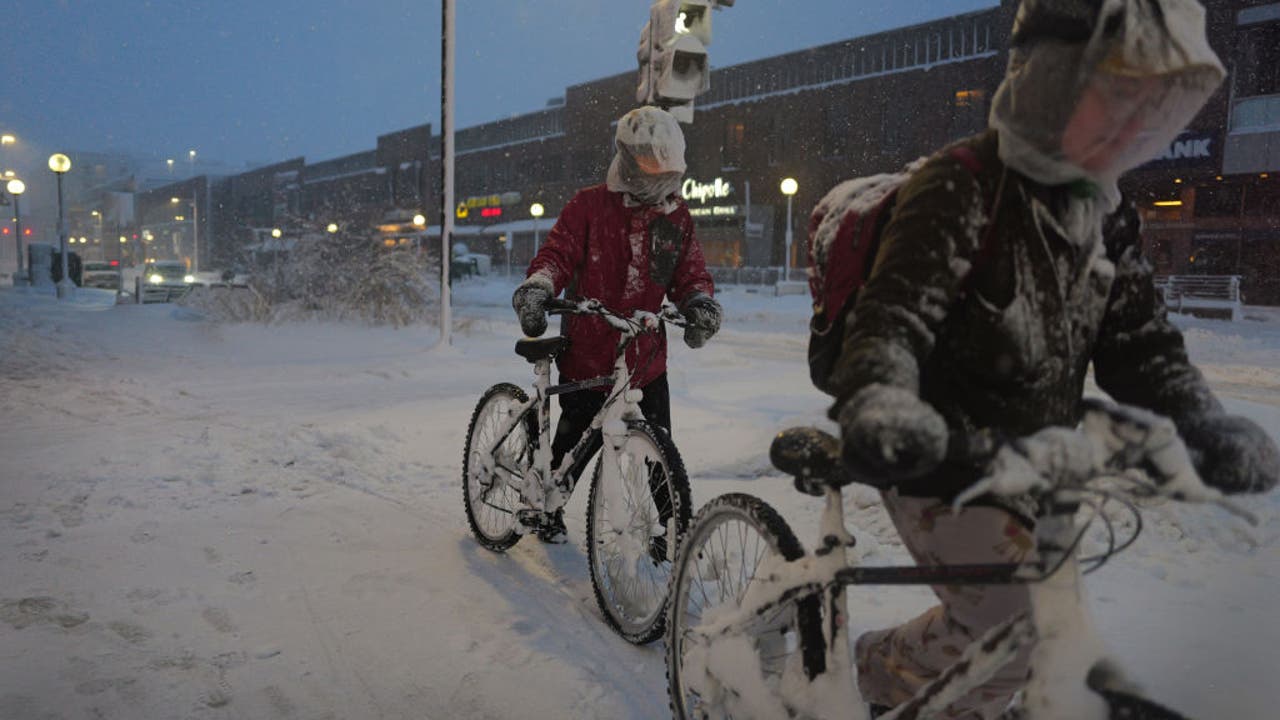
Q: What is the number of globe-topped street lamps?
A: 7